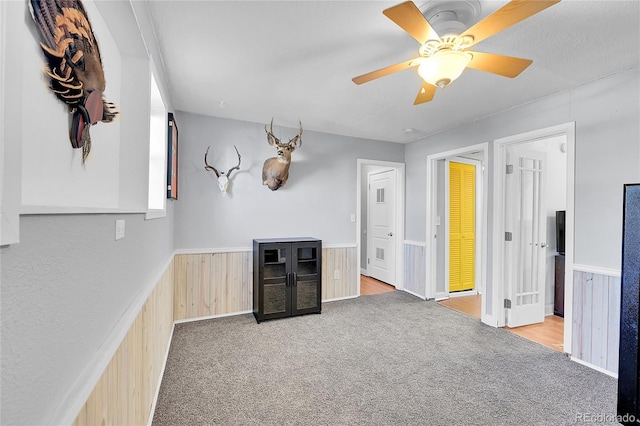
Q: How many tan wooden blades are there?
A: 5